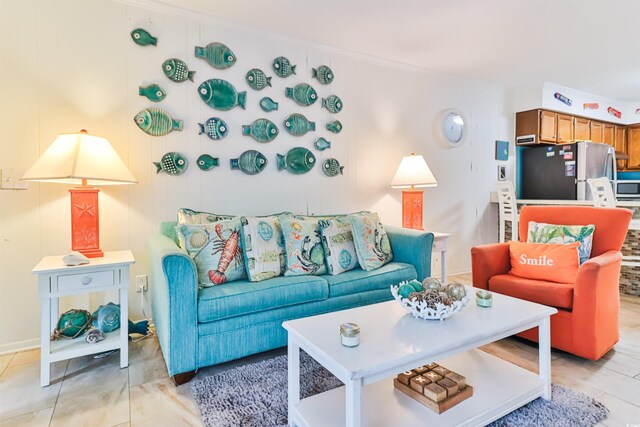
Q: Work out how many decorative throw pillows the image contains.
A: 7